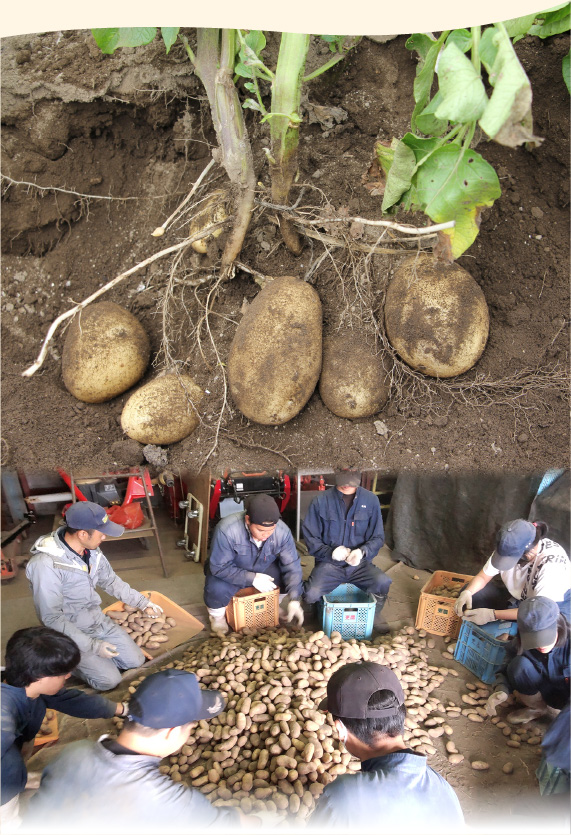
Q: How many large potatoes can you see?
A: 5